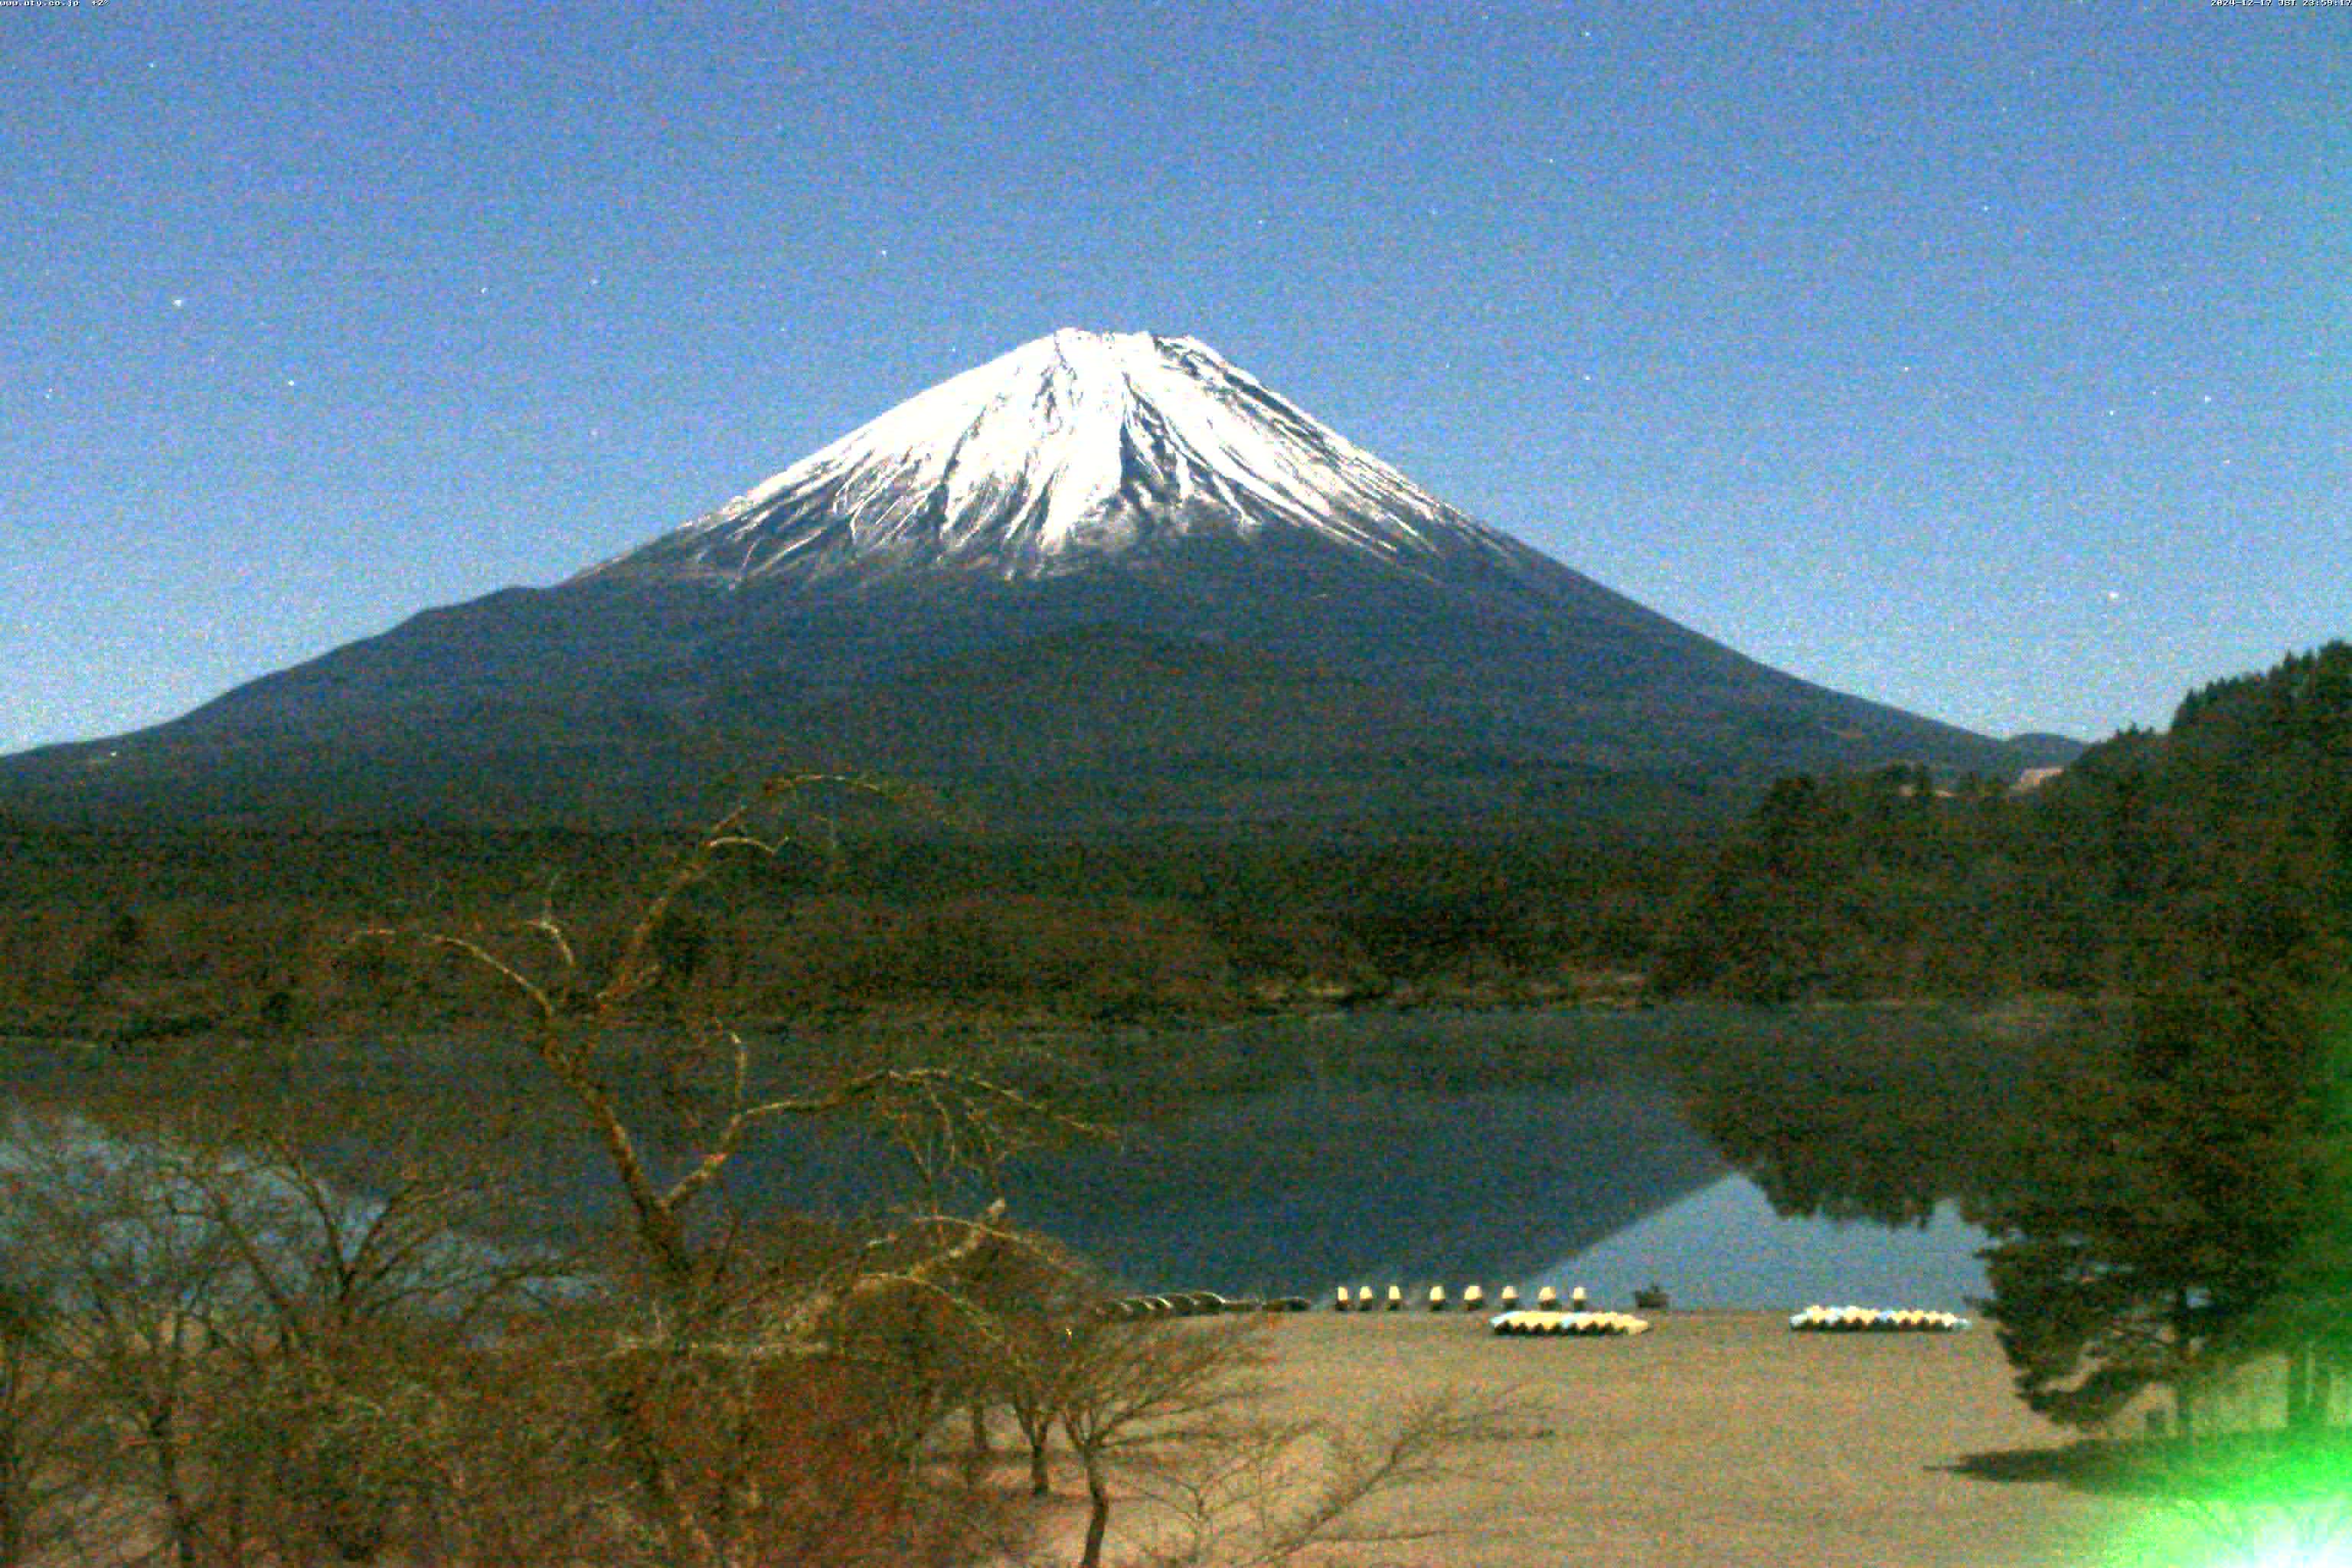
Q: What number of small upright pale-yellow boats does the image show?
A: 8